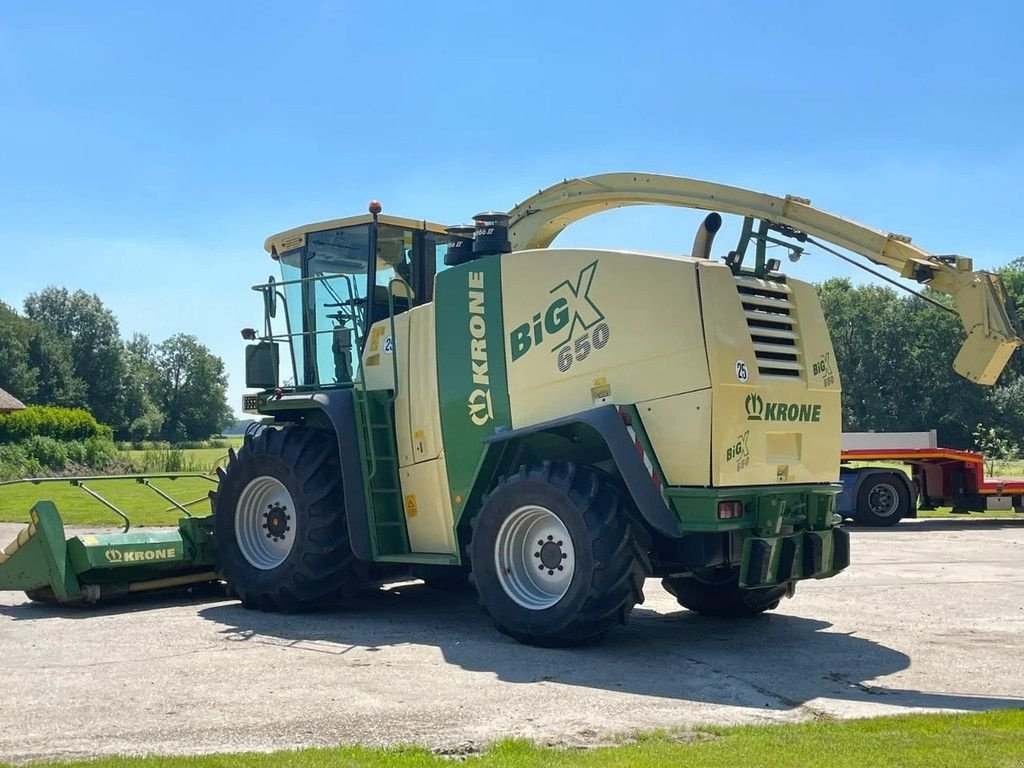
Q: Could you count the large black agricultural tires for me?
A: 3